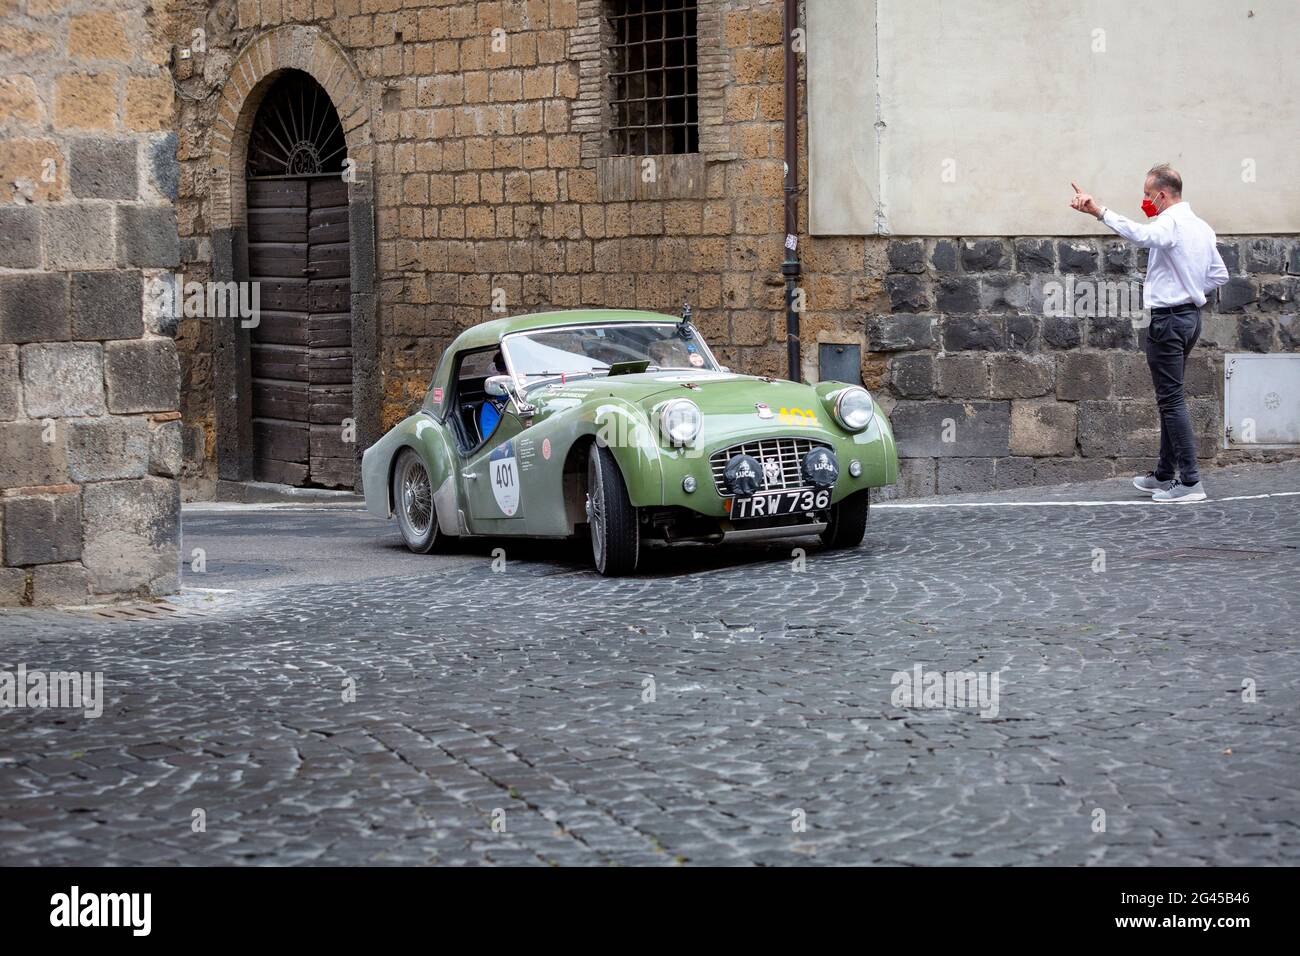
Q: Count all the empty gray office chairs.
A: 0